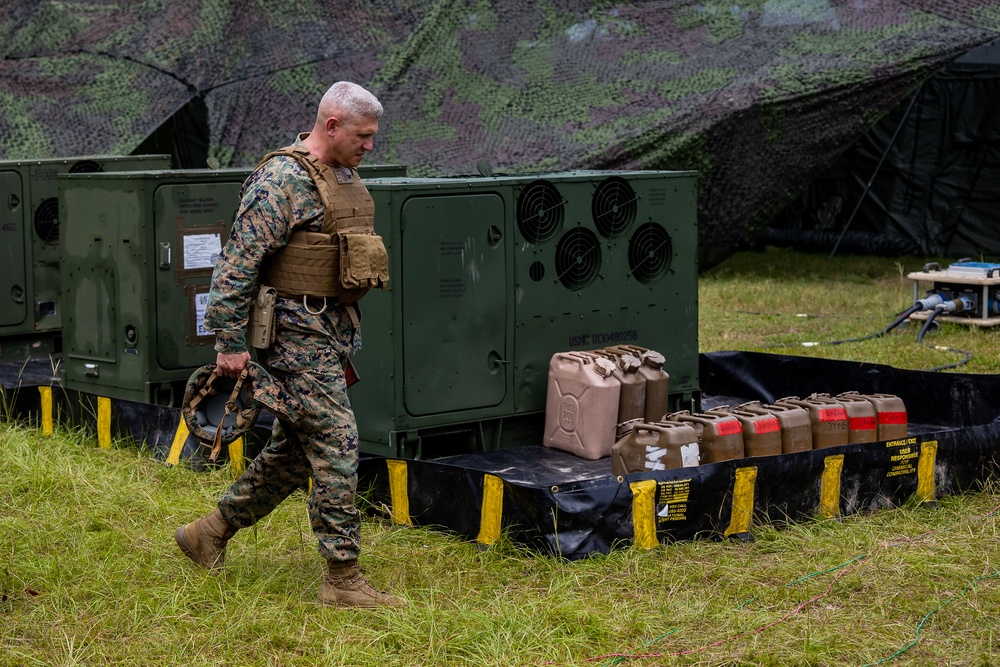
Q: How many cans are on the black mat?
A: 10